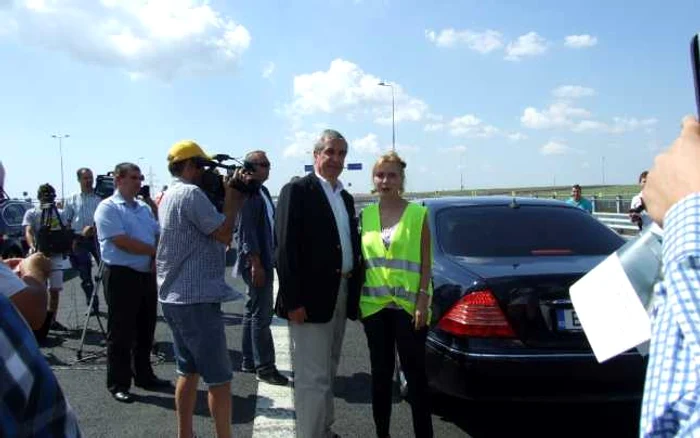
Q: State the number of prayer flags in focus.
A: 0